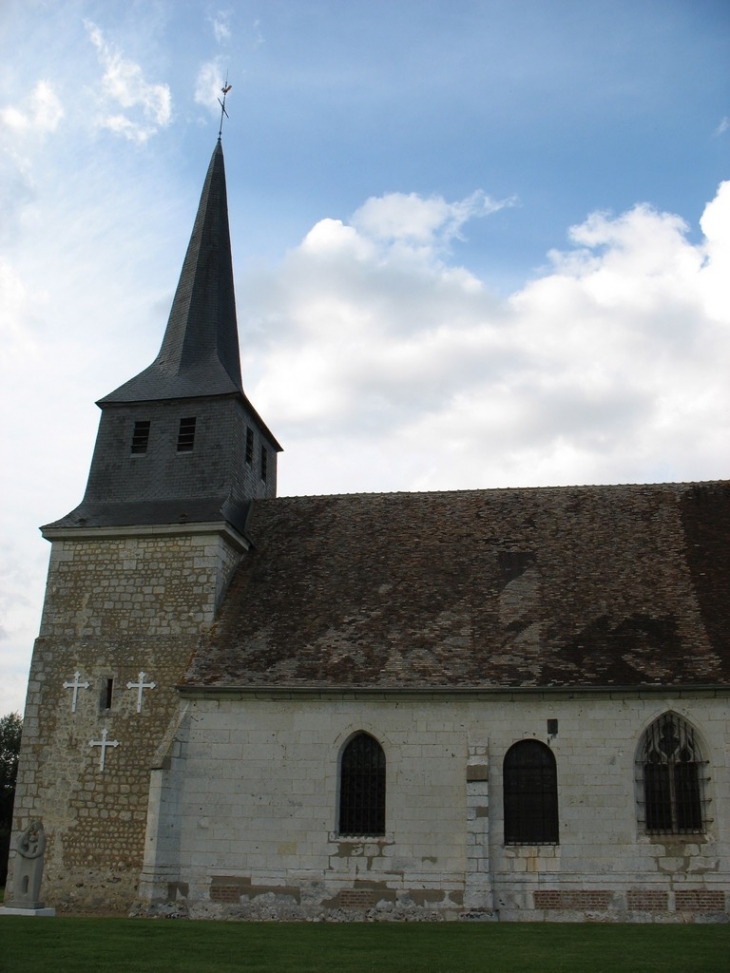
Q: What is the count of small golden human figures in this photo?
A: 0